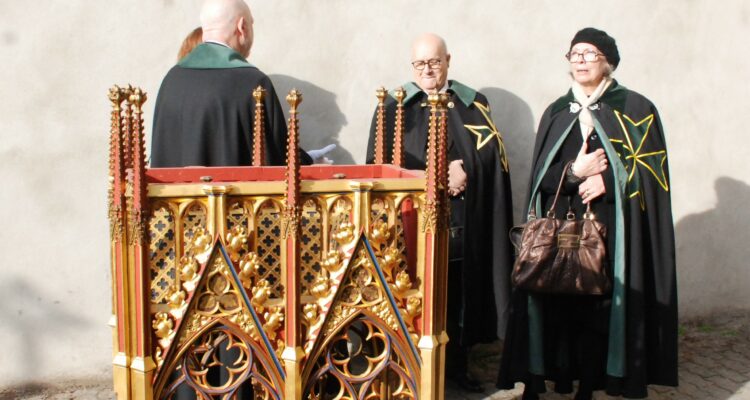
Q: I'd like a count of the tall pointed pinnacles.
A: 9